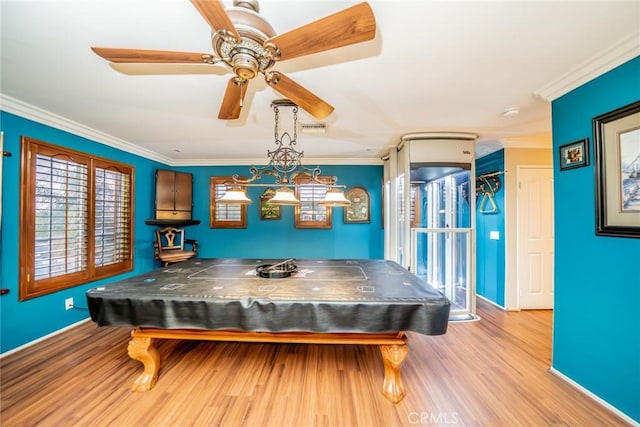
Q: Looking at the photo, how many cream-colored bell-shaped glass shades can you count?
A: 3